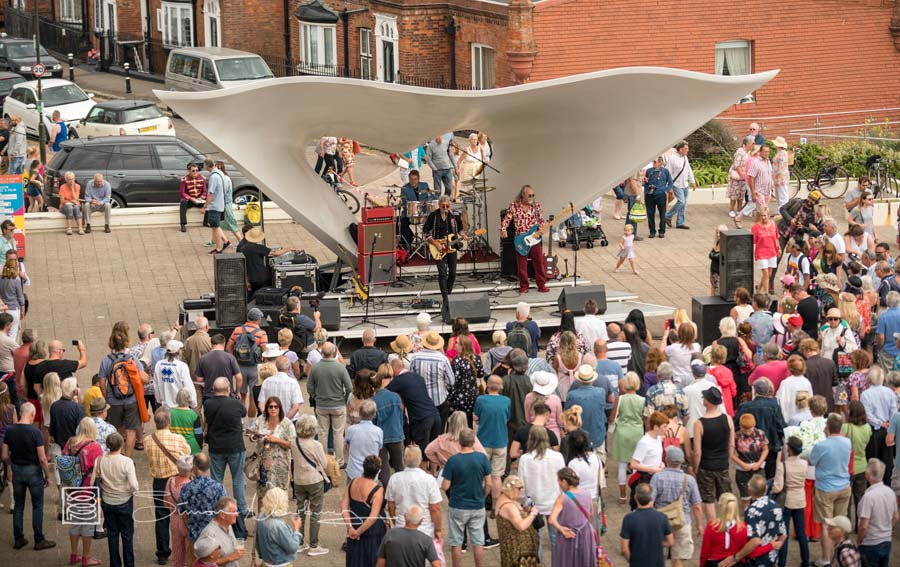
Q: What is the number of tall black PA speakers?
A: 2